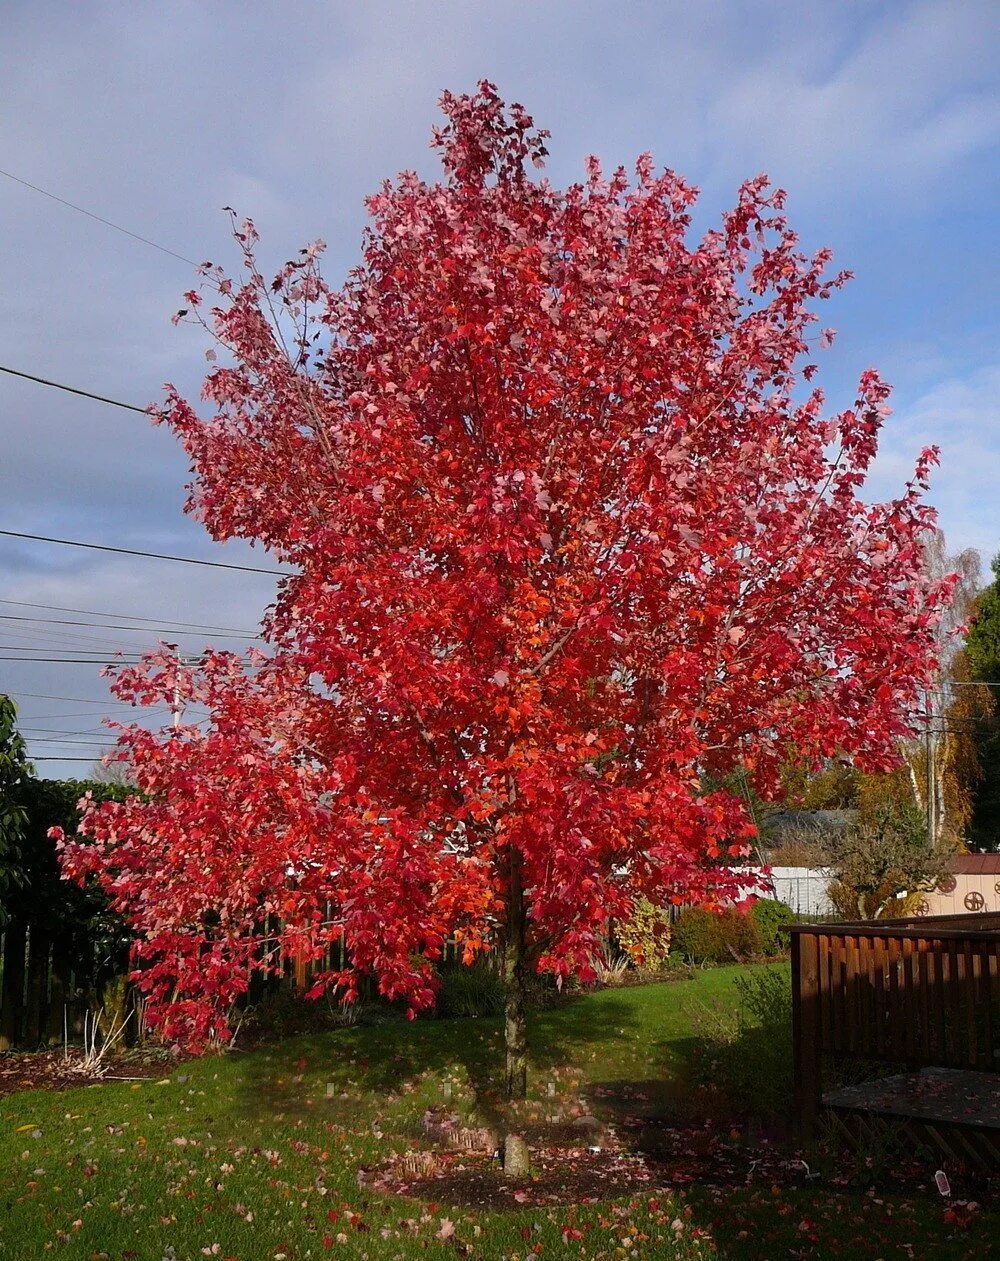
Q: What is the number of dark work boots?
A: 0